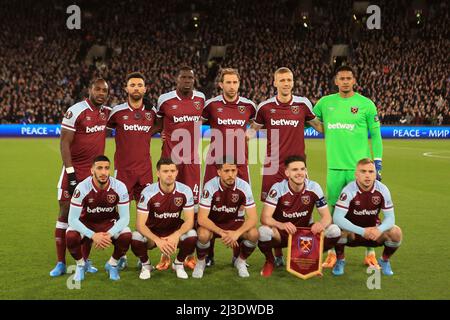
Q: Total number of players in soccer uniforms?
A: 11